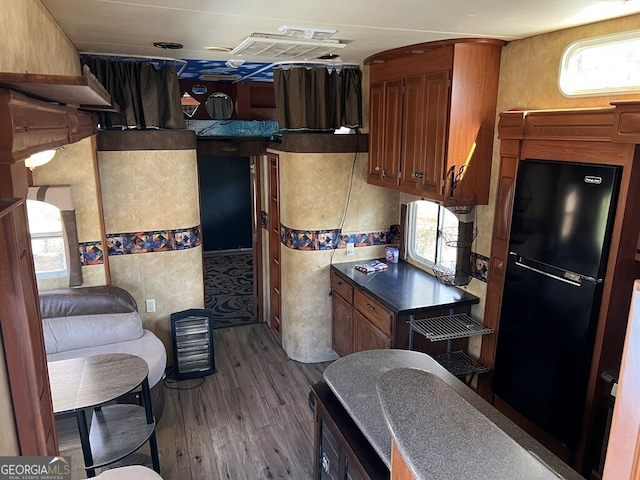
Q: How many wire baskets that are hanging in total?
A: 3